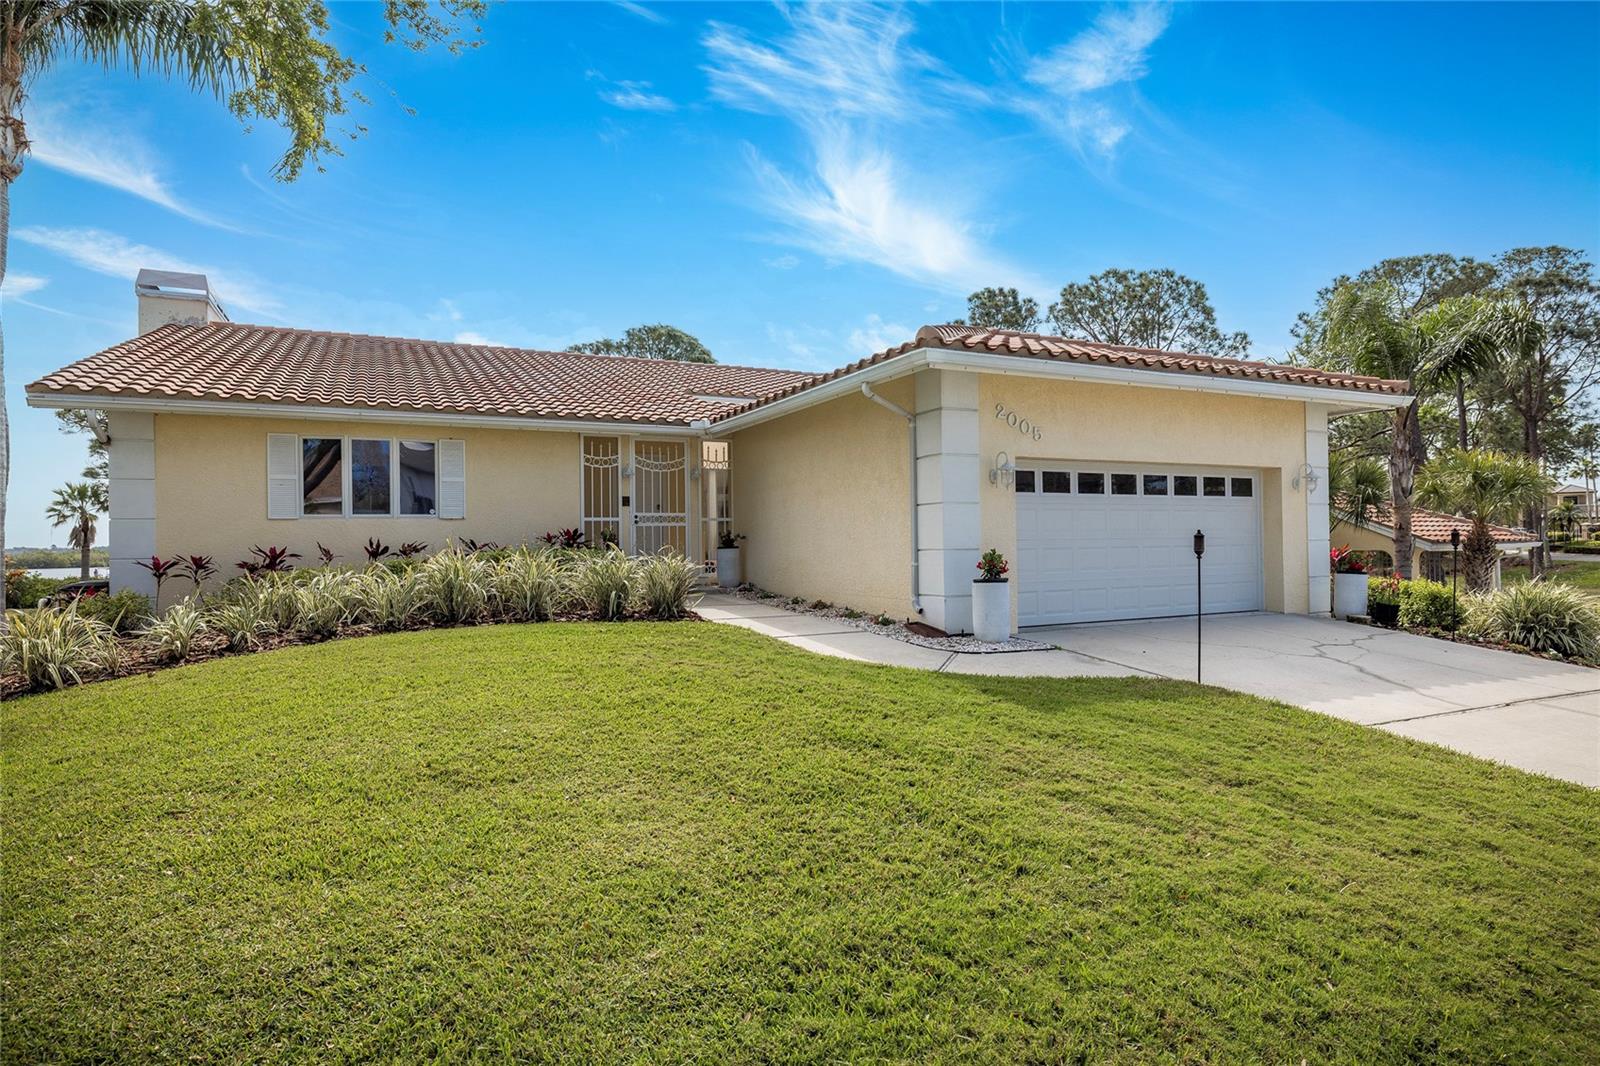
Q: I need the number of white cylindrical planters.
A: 3